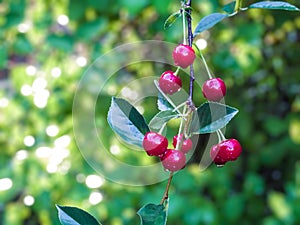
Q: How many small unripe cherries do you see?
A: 0